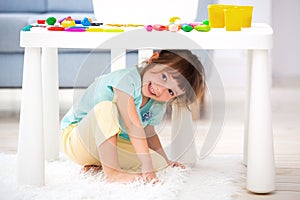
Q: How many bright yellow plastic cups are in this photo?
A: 3